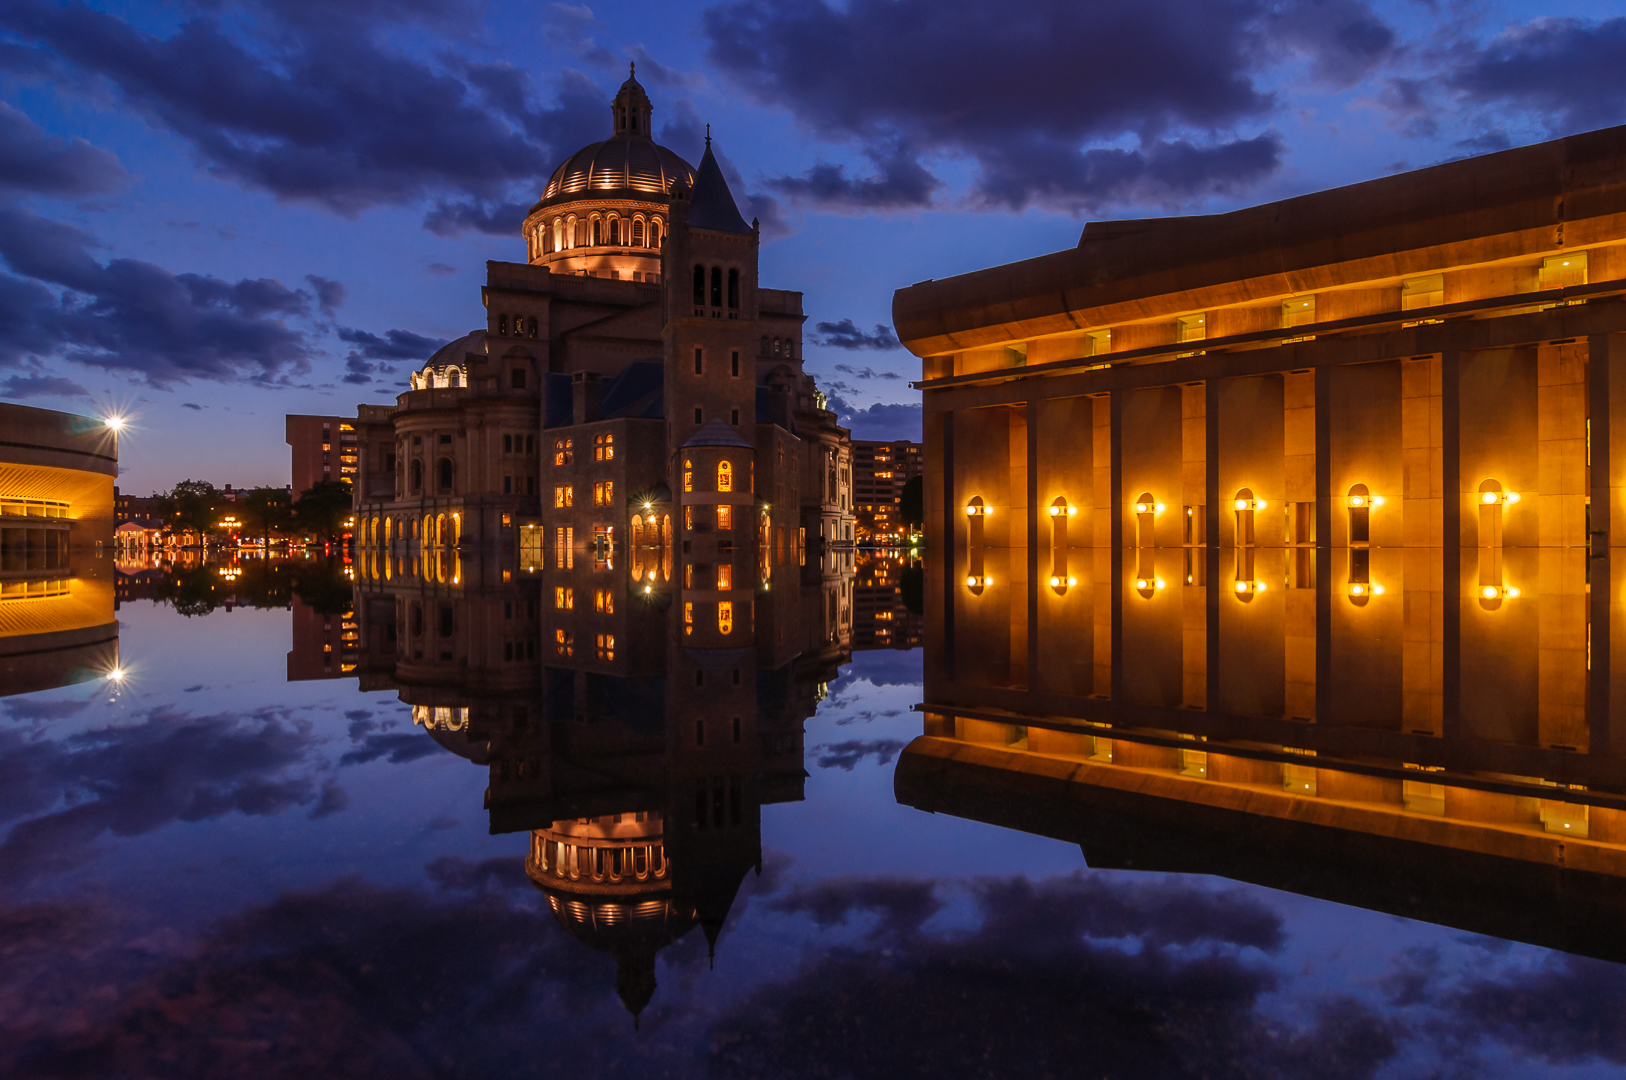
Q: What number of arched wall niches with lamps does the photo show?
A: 6